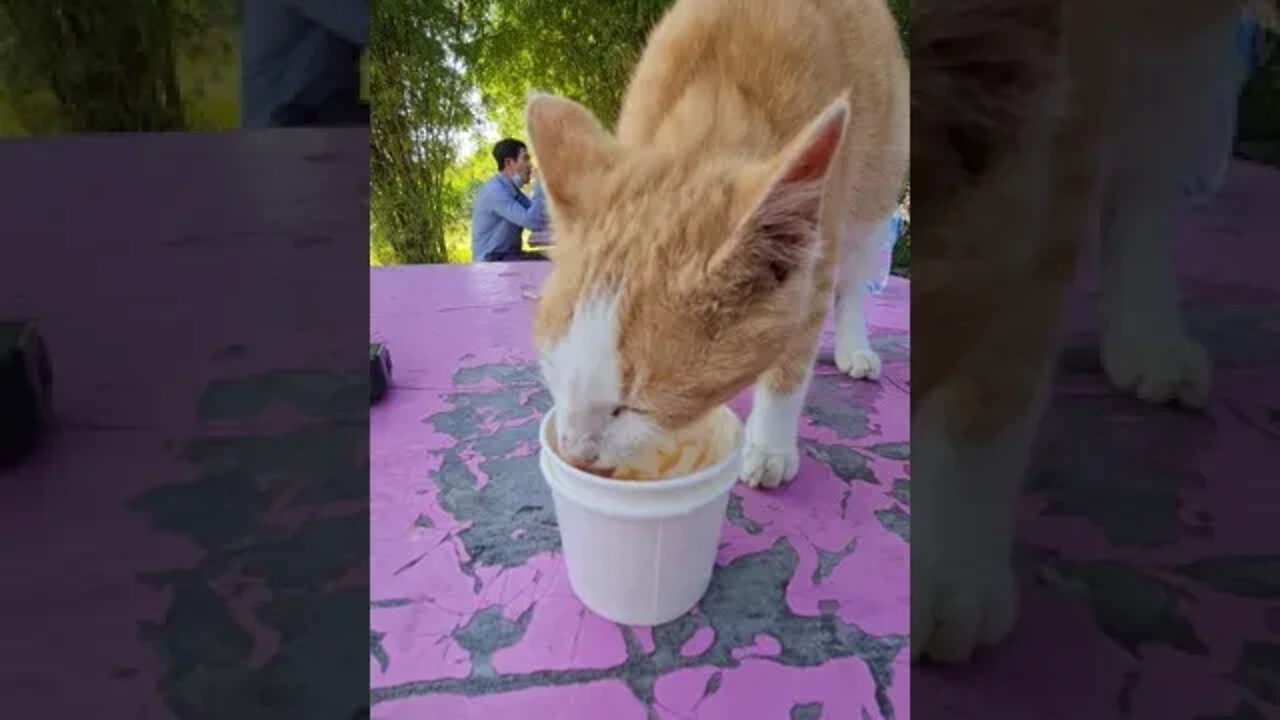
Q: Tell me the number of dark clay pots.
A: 0